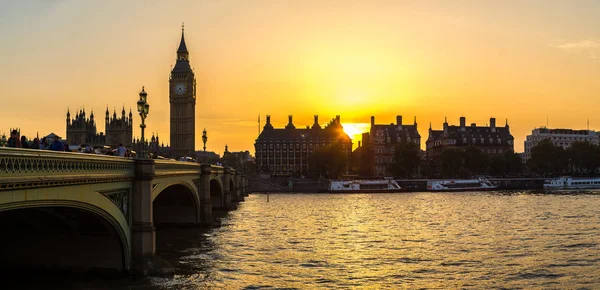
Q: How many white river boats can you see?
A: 3